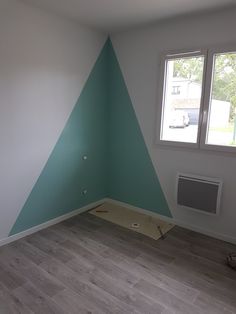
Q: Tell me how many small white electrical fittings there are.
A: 2